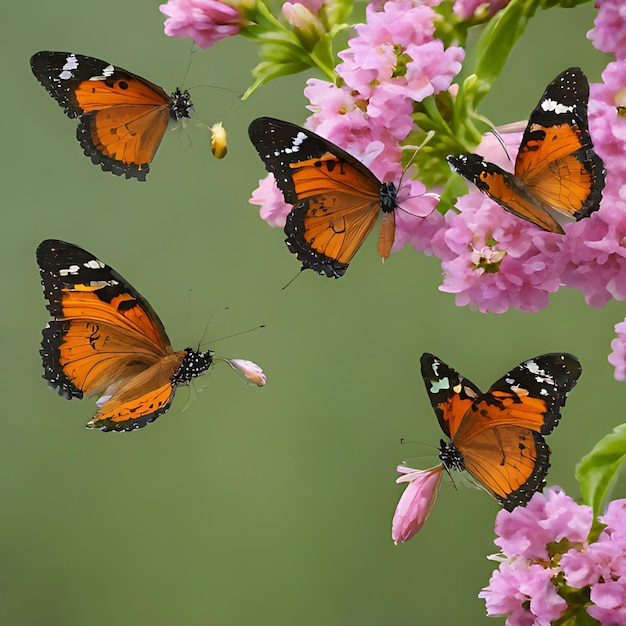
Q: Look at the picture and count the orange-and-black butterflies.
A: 5